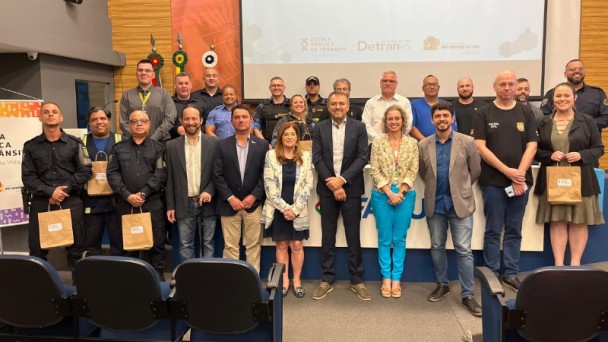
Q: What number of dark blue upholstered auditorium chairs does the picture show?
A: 4